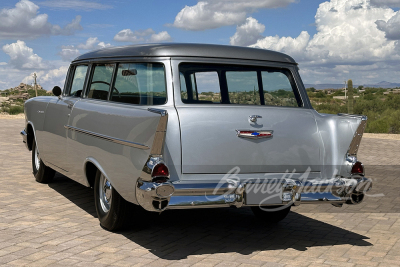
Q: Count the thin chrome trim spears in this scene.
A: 1